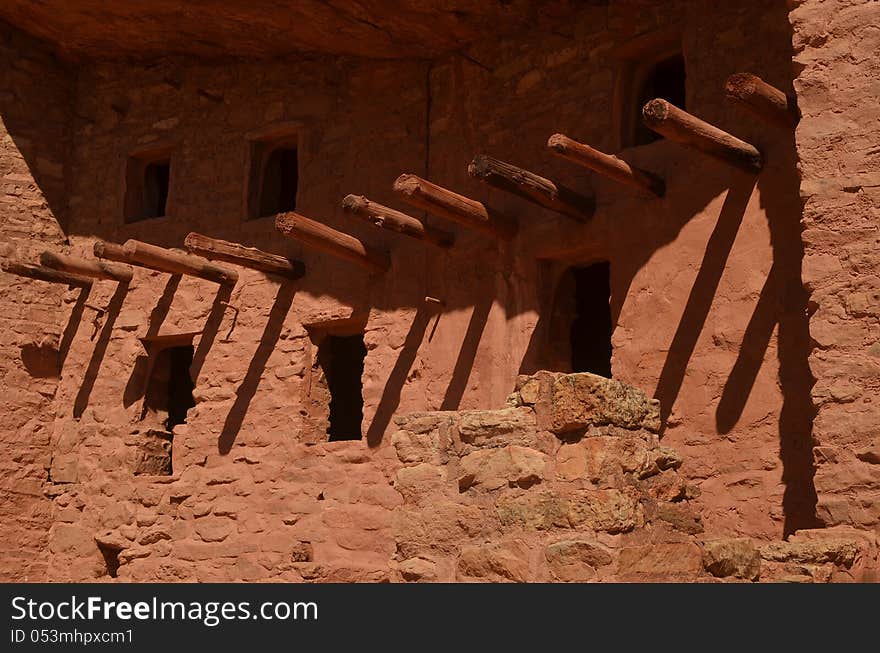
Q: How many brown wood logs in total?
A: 12